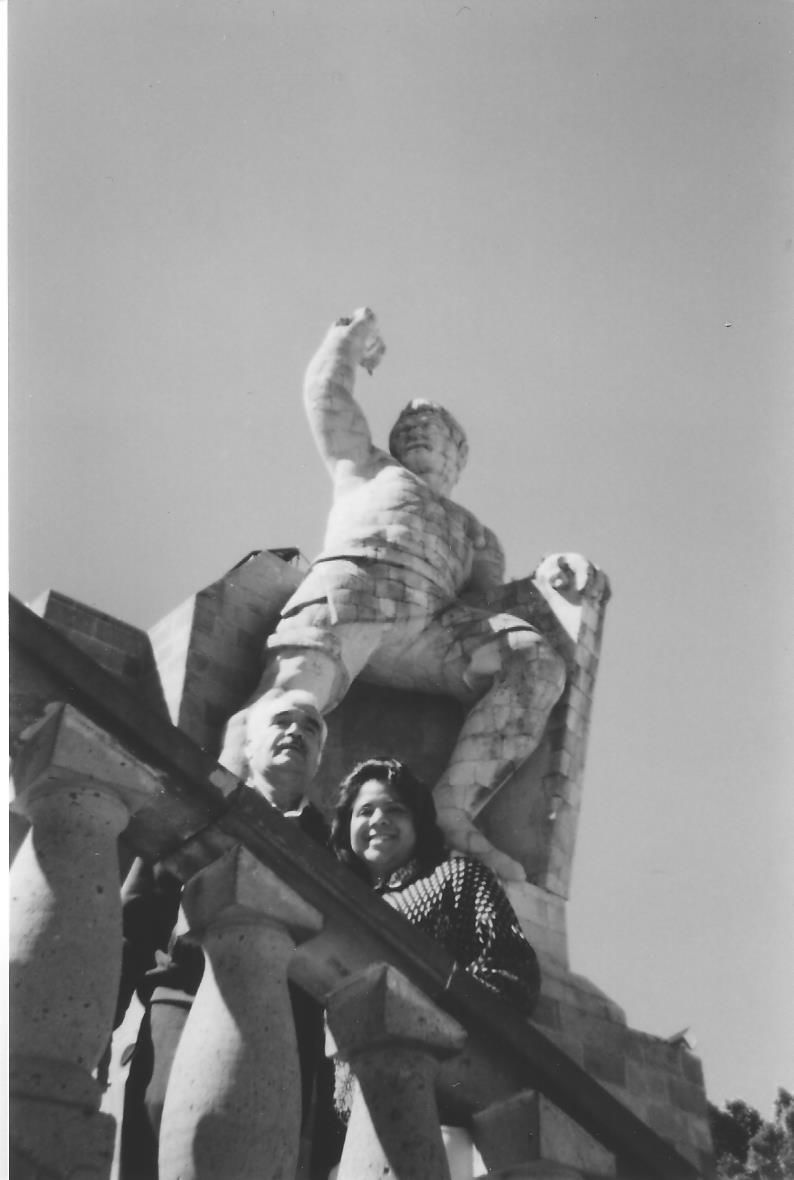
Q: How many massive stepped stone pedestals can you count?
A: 1